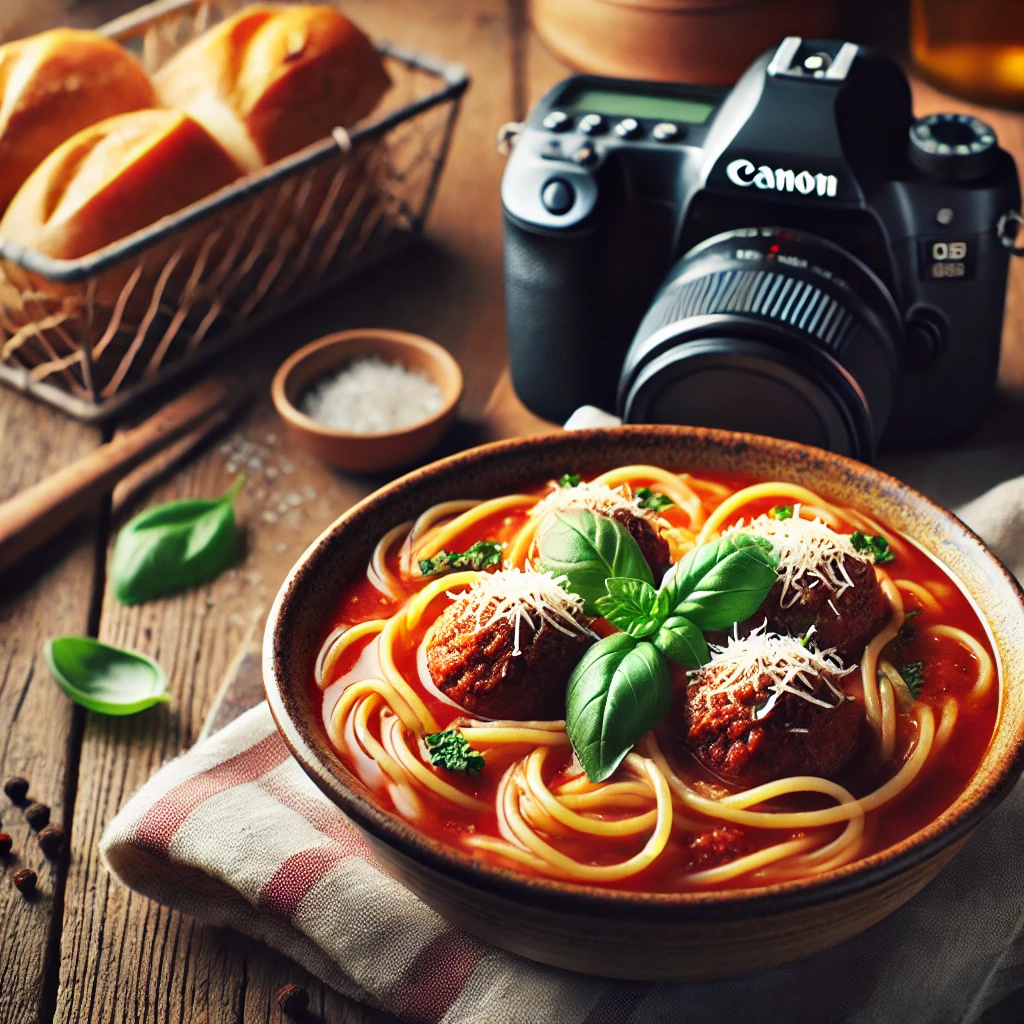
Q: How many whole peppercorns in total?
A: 6